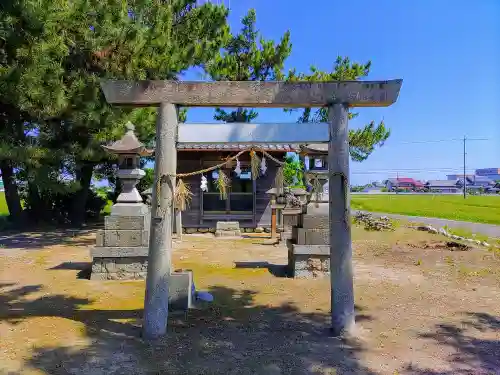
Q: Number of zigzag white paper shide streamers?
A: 3